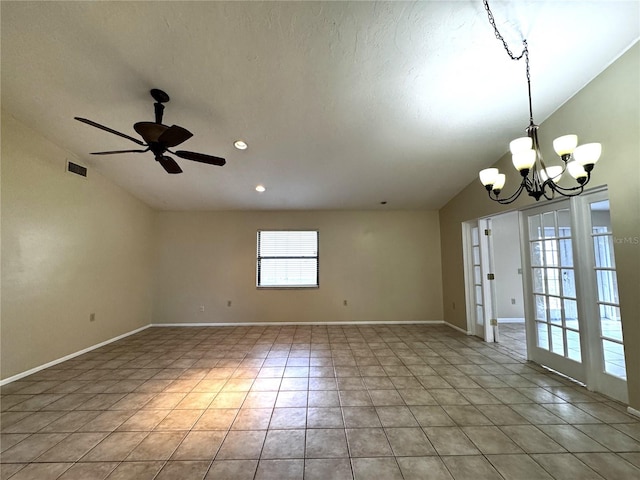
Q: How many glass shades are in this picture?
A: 8